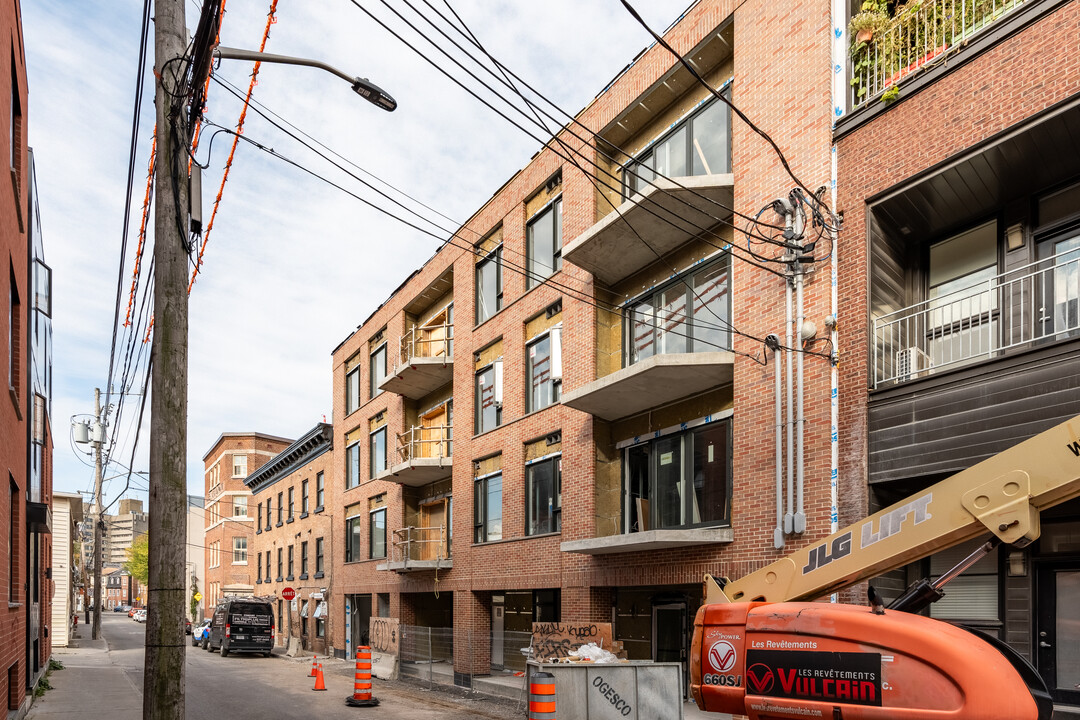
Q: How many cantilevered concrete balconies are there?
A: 6